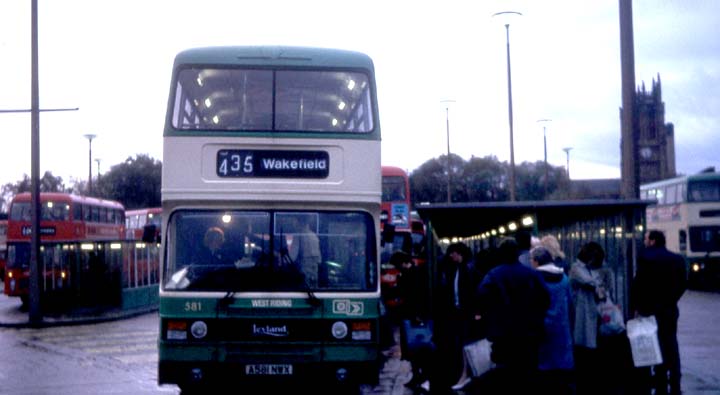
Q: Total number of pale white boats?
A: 0